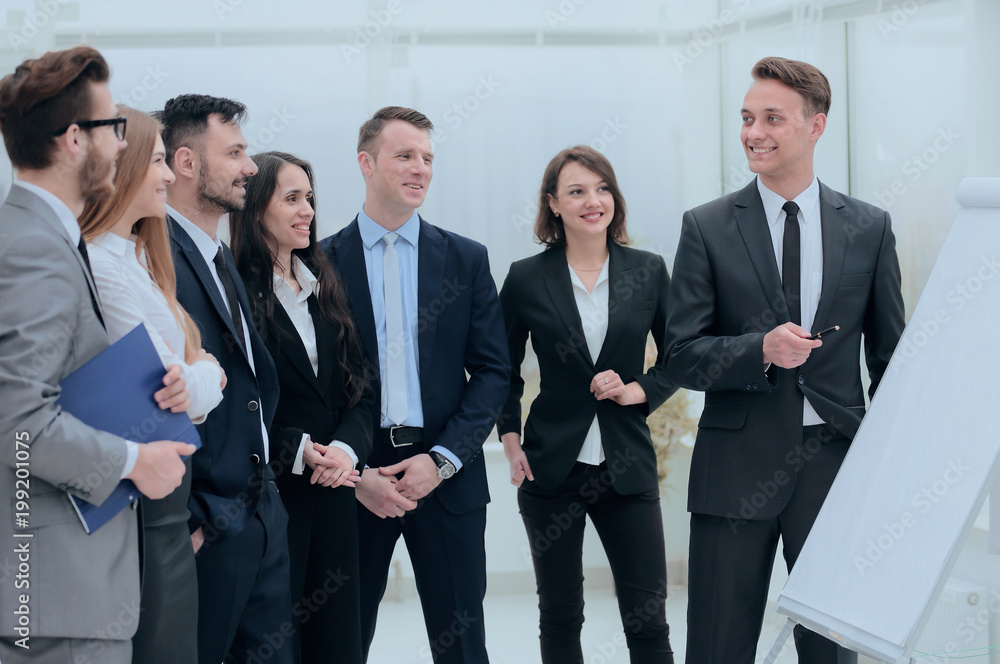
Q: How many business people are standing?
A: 7